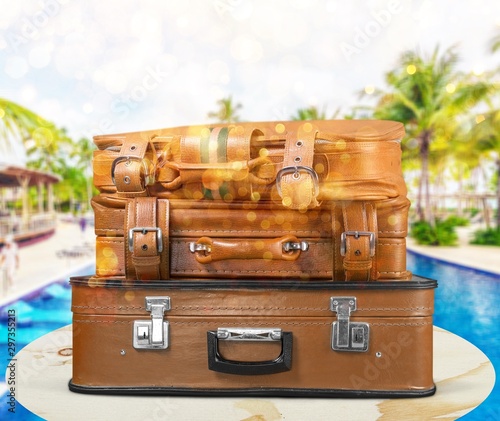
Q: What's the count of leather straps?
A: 4